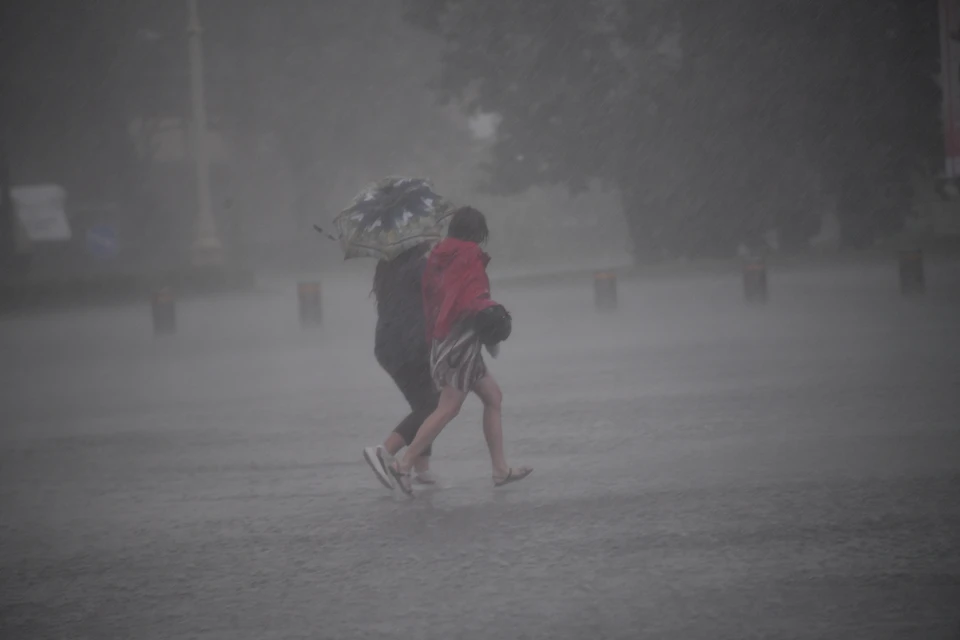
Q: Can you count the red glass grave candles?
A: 0